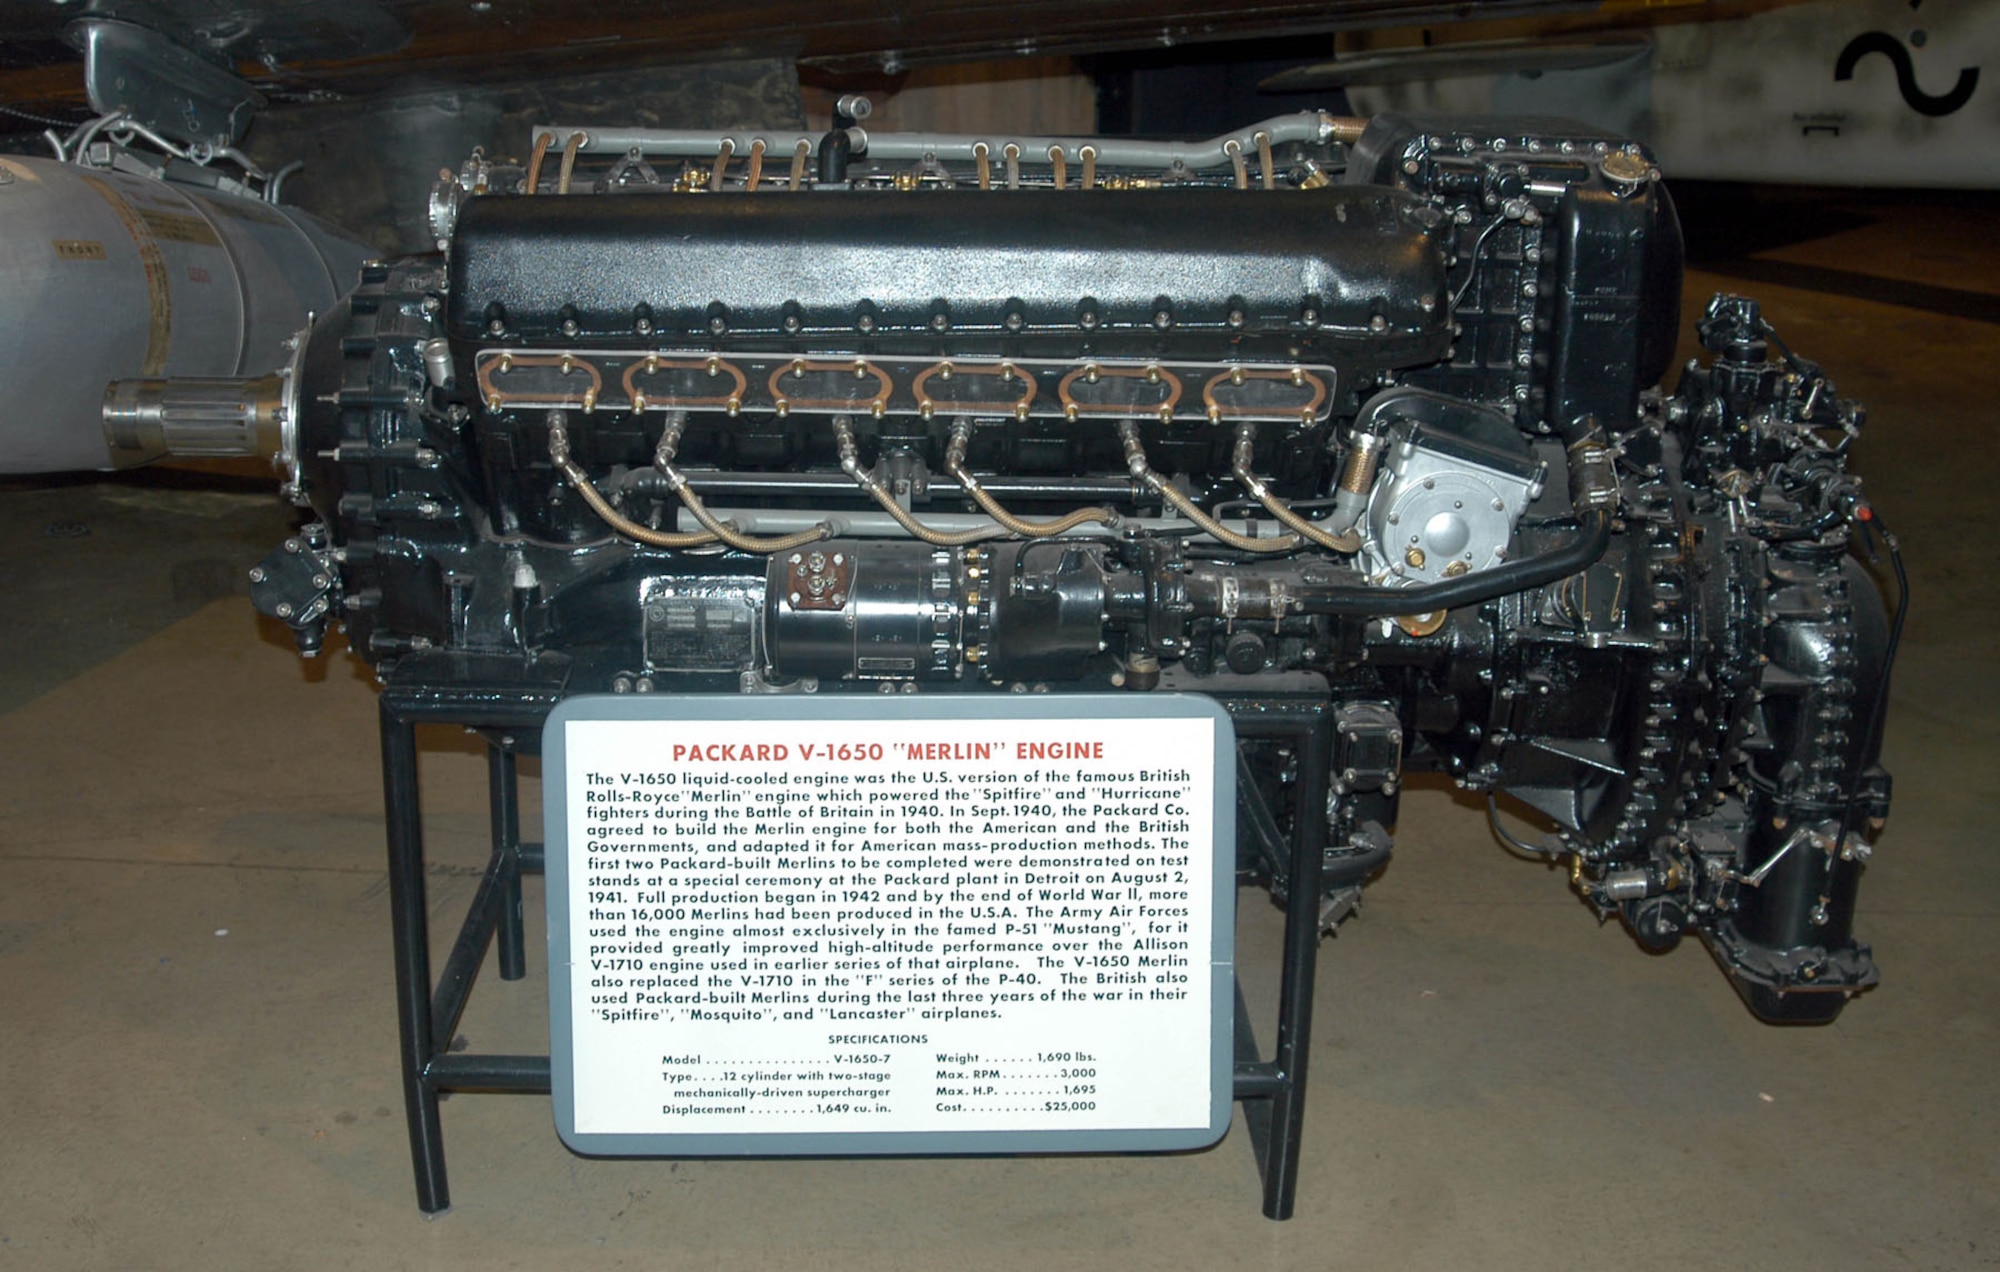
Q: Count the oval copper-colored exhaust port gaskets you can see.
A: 6